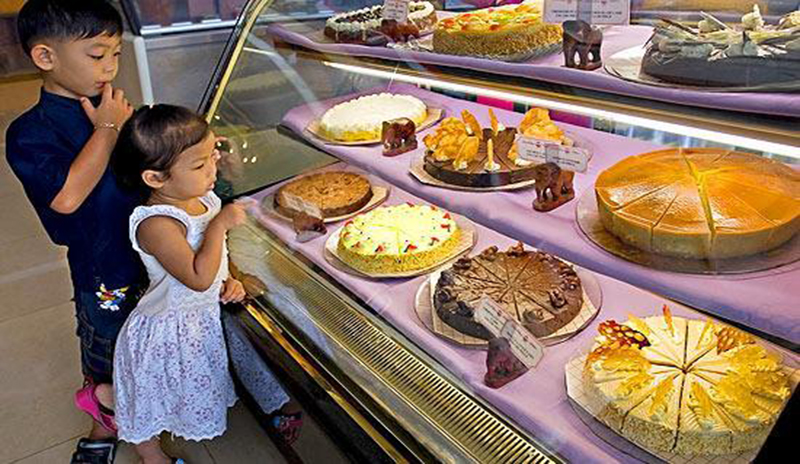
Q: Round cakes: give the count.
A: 10